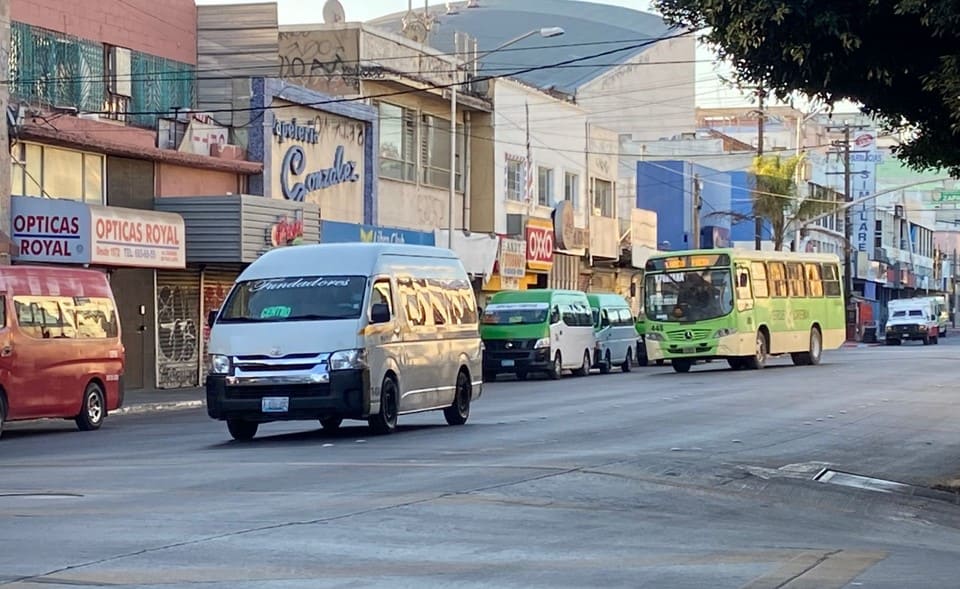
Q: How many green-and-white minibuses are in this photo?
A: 2